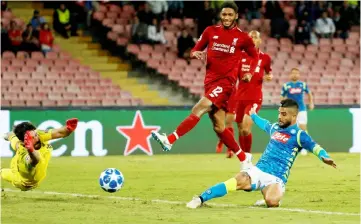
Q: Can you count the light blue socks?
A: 1